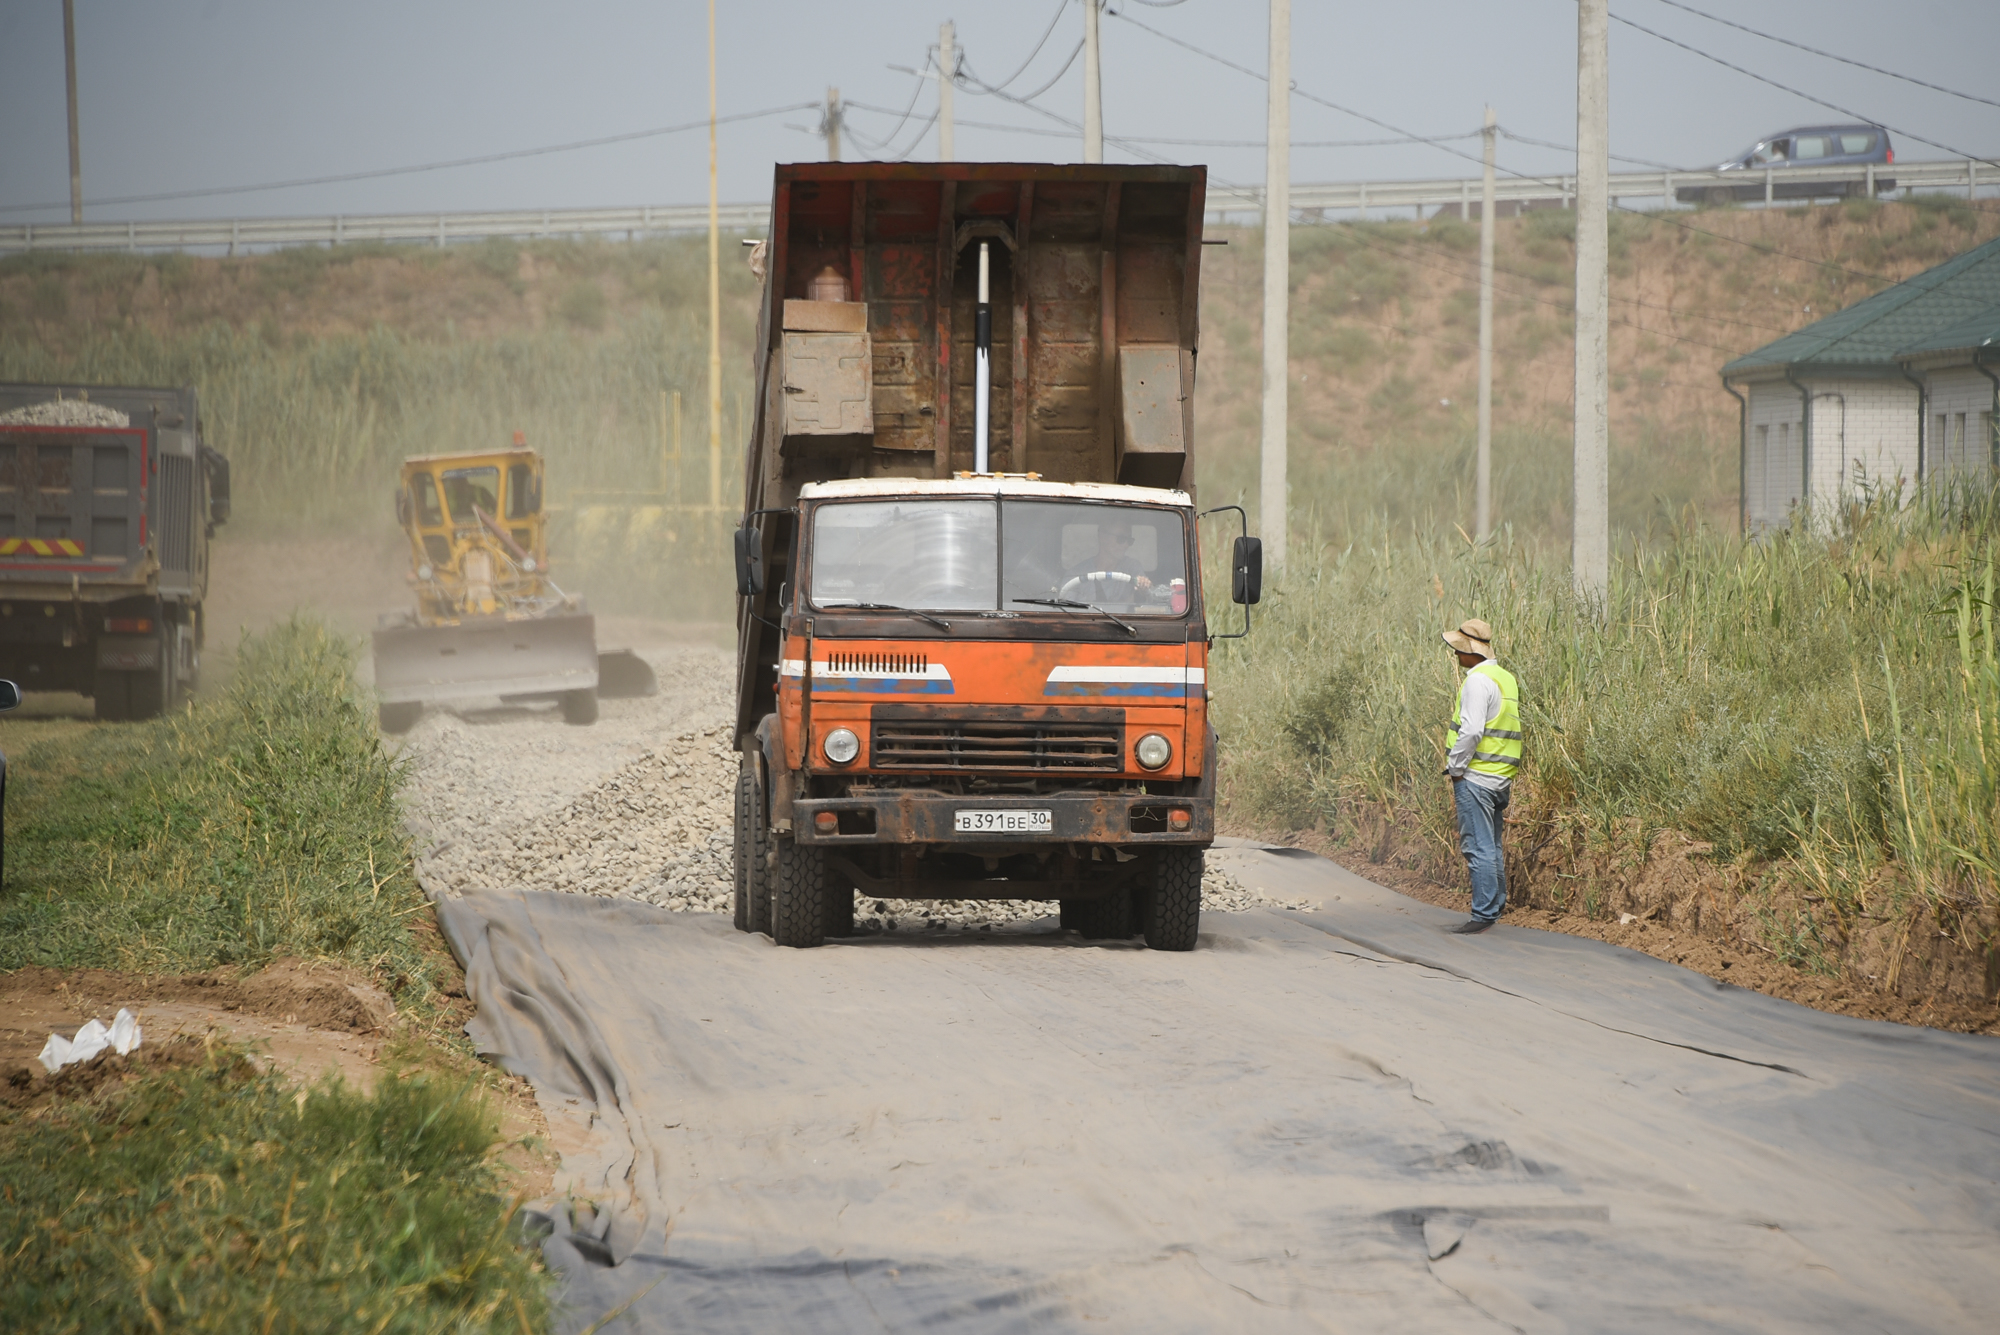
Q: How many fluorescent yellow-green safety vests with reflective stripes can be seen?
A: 1